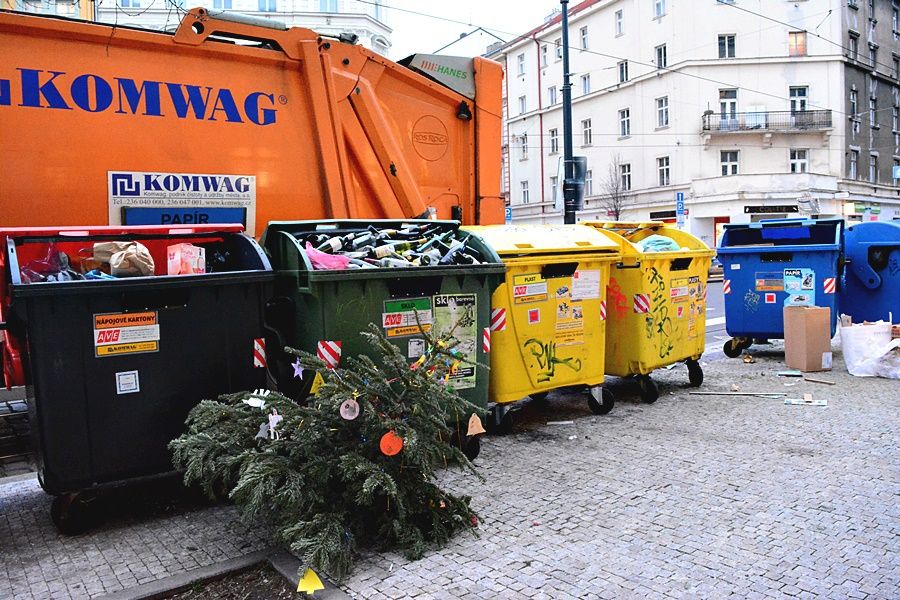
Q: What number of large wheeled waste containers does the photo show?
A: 6